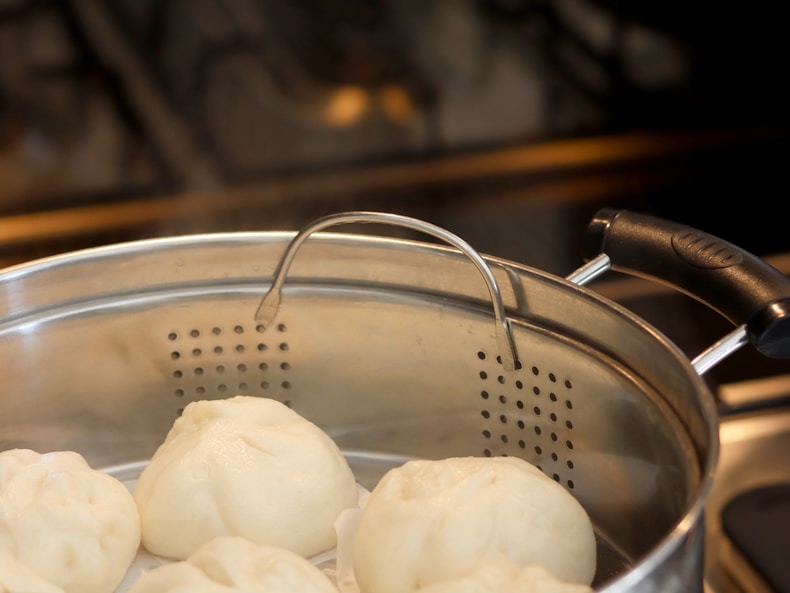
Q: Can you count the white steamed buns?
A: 6